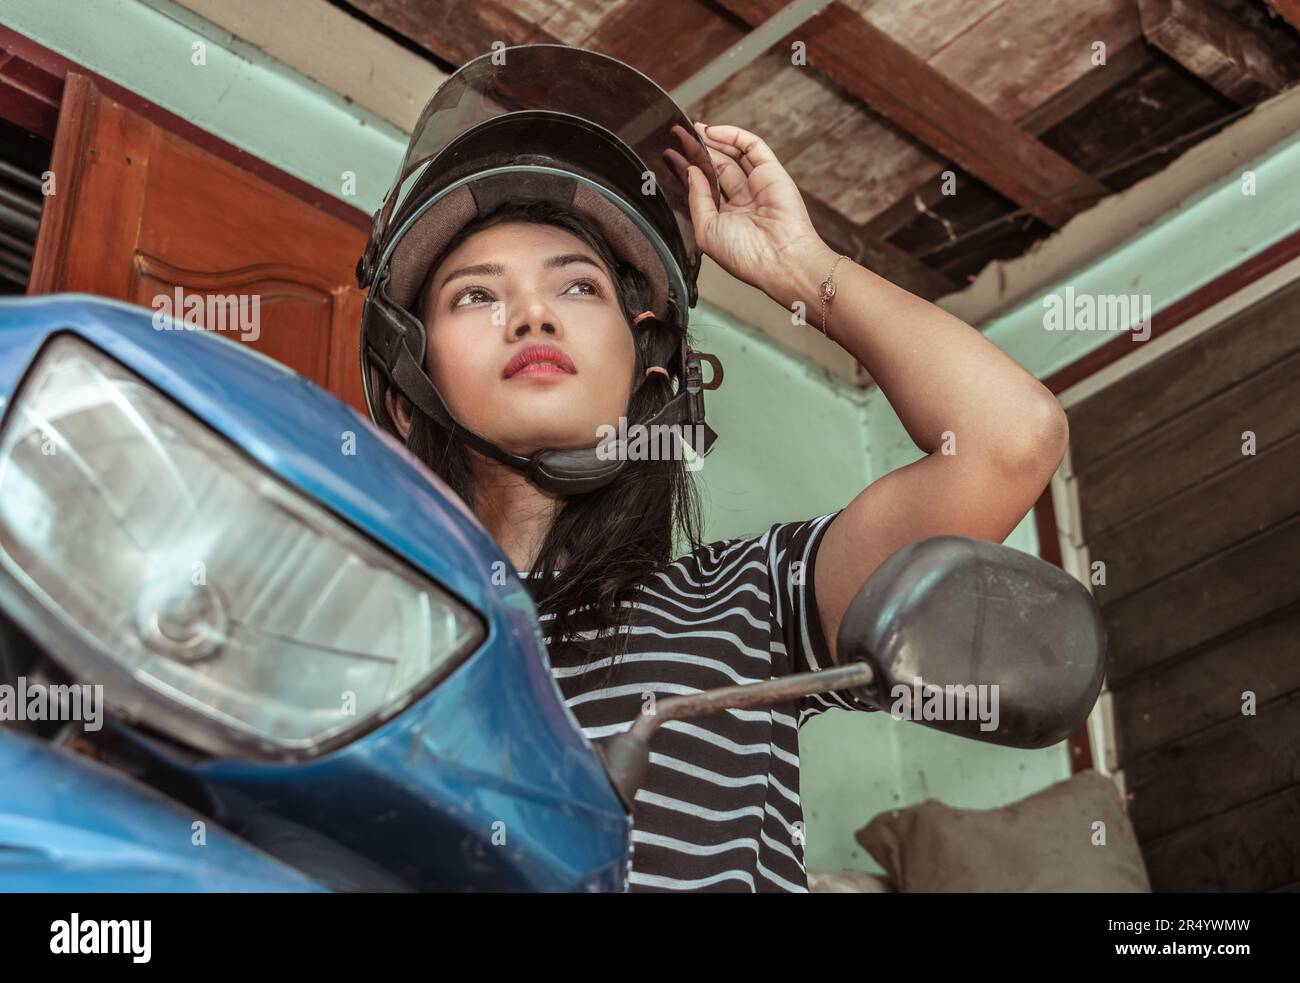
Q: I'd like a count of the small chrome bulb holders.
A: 1